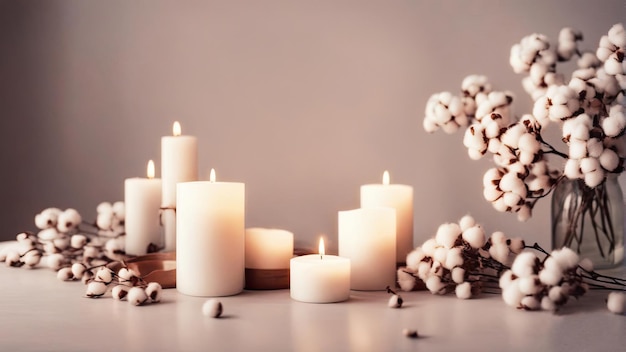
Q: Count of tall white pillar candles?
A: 5